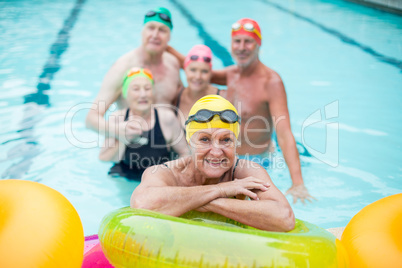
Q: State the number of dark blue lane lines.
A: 3